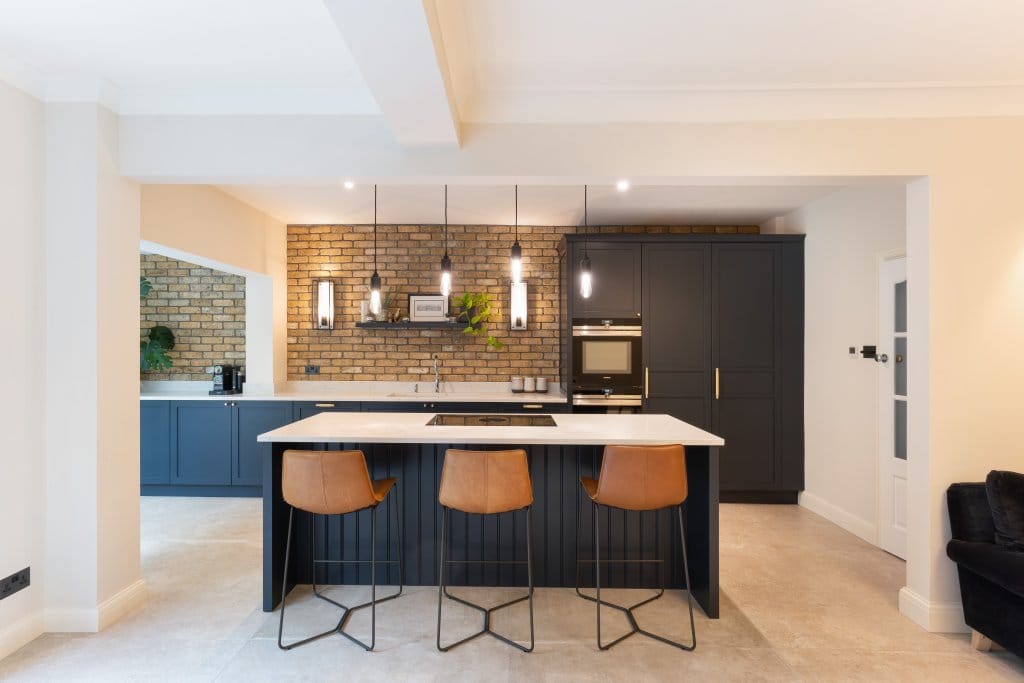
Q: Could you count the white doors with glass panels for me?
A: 1